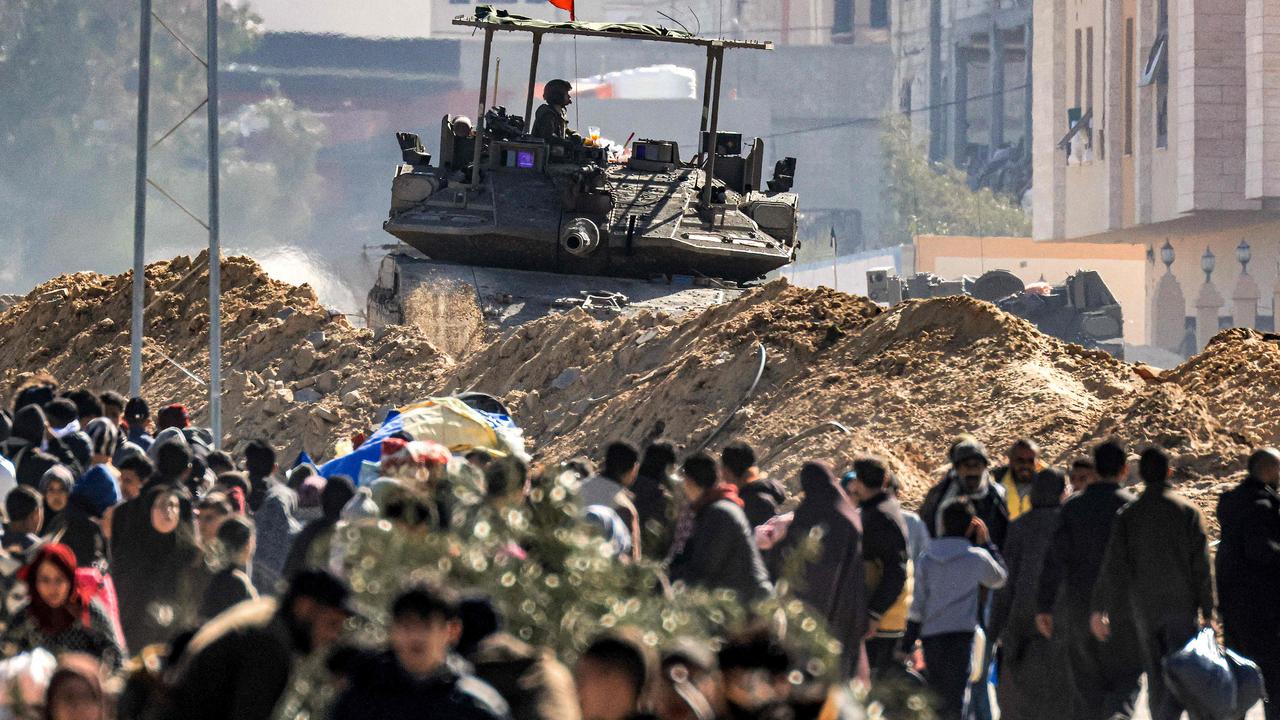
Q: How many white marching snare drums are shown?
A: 0